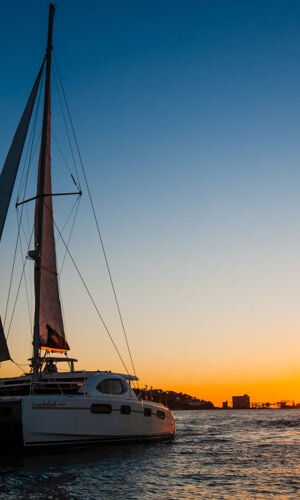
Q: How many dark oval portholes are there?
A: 4